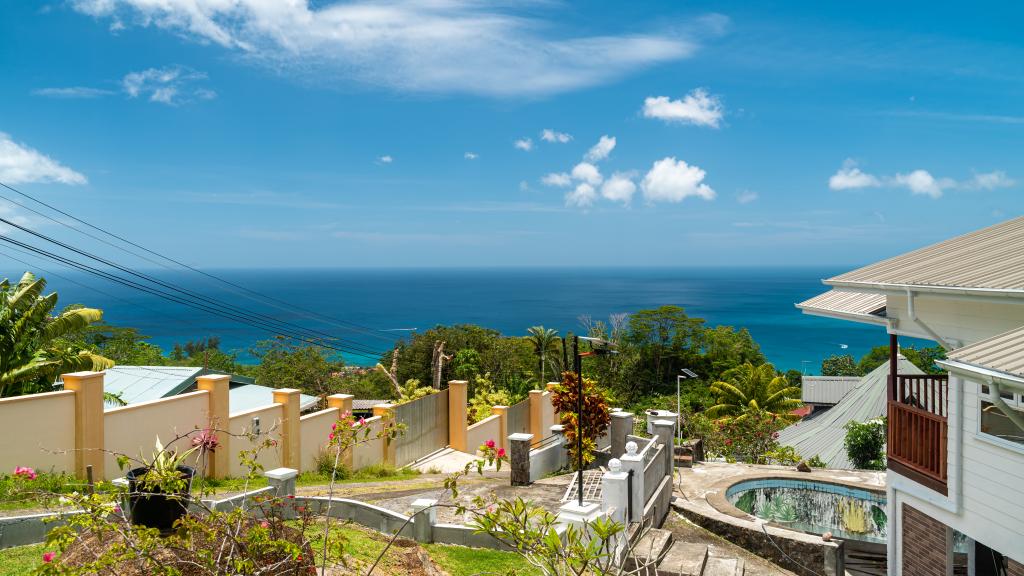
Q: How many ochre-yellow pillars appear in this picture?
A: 9